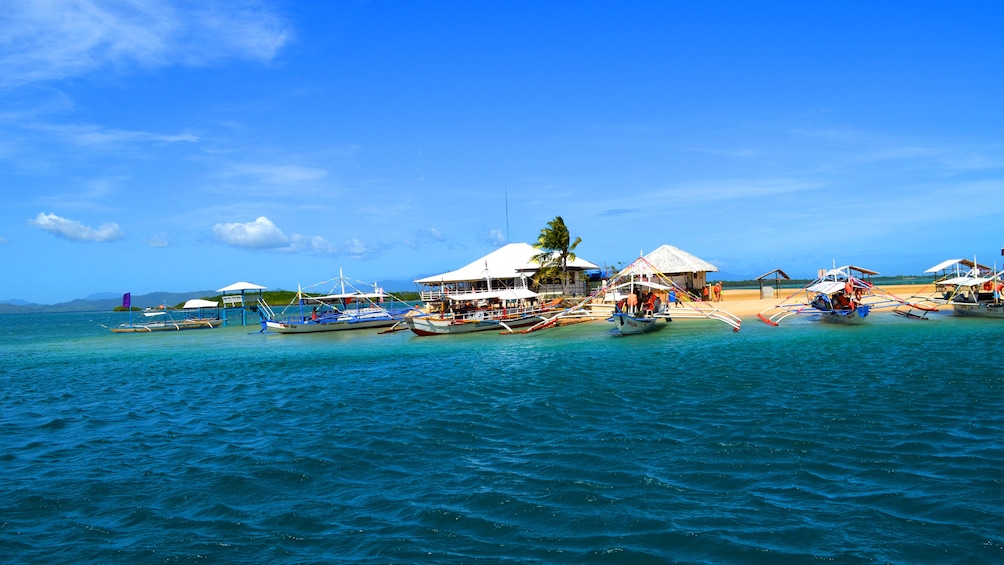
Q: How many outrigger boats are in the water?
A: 6